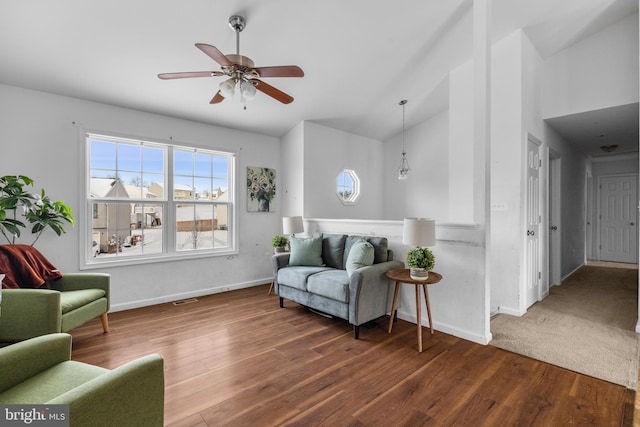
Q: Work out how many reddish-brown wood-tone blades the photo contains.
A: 5